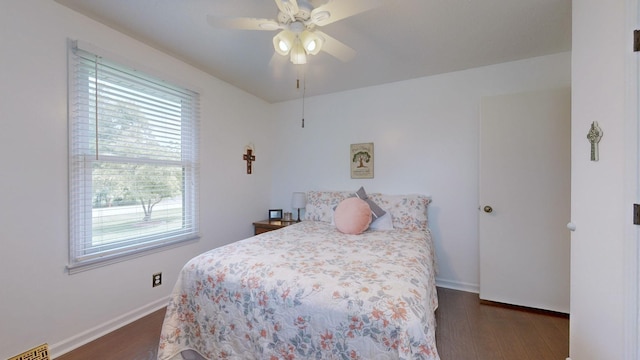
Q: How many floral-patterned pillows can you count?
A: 2